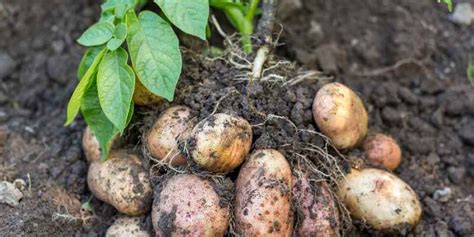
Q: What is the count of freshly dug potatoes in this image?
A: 12